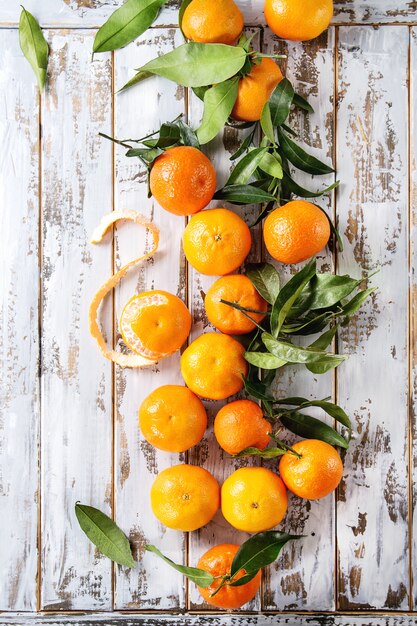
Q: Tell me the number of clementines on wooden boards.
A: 15